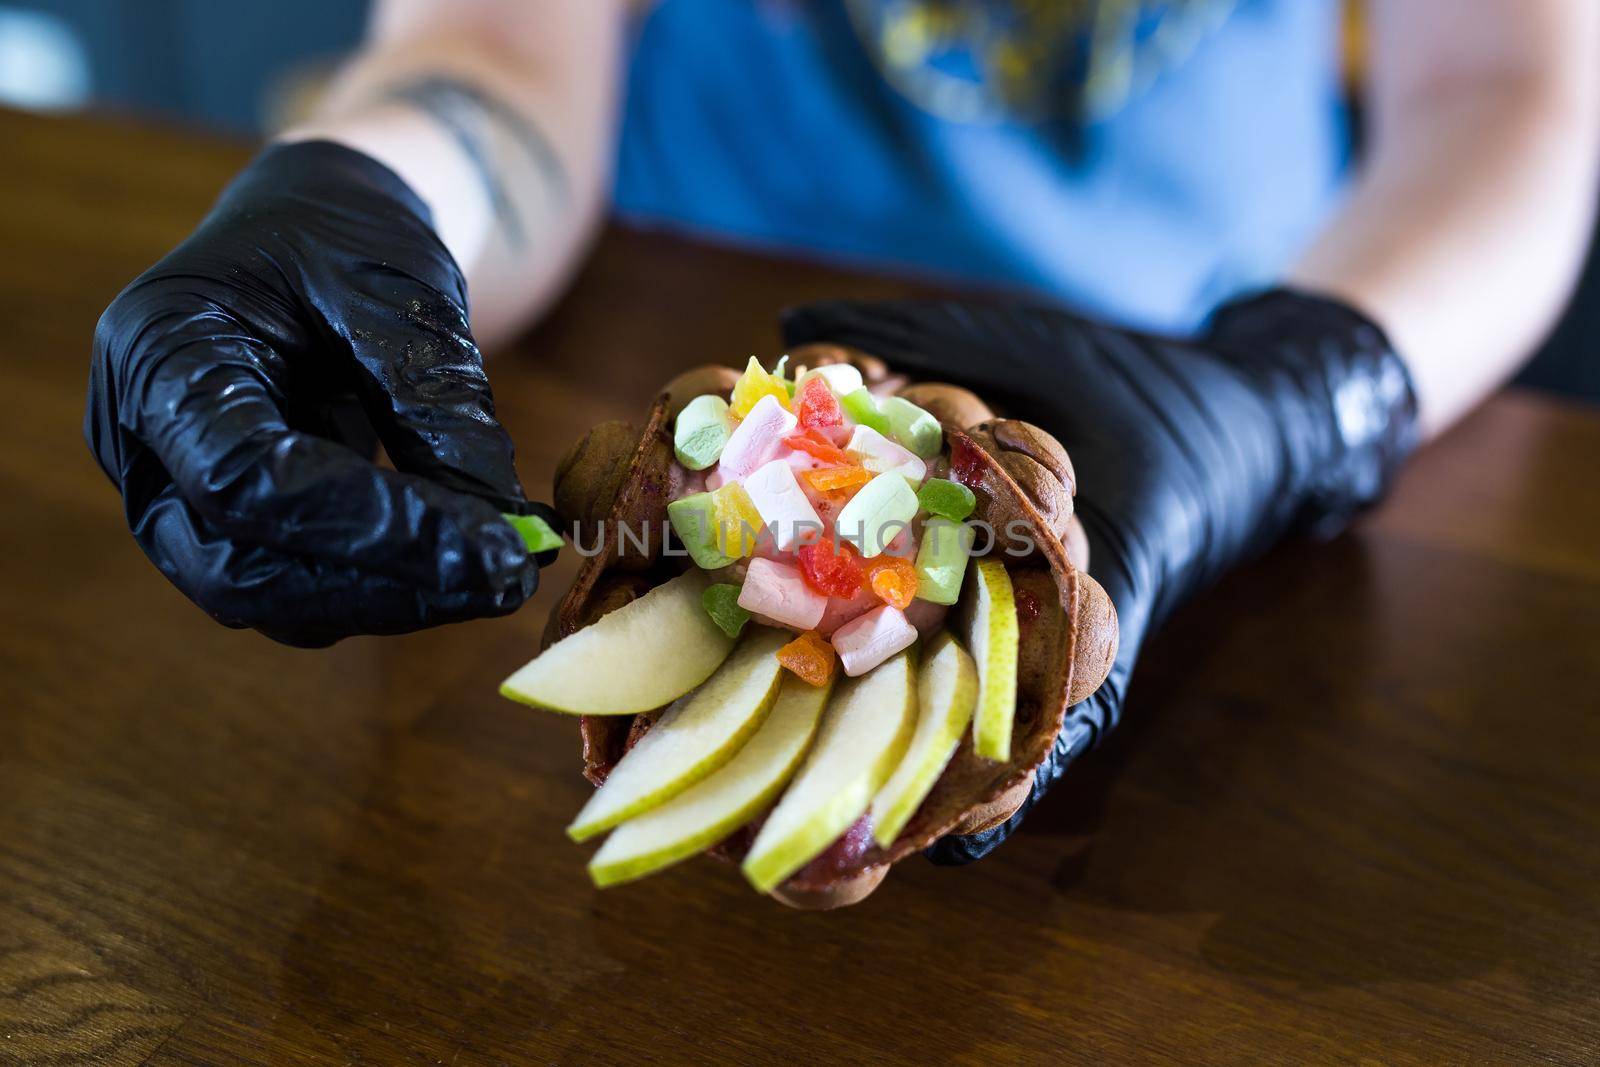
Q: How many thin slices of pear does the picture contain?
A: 6